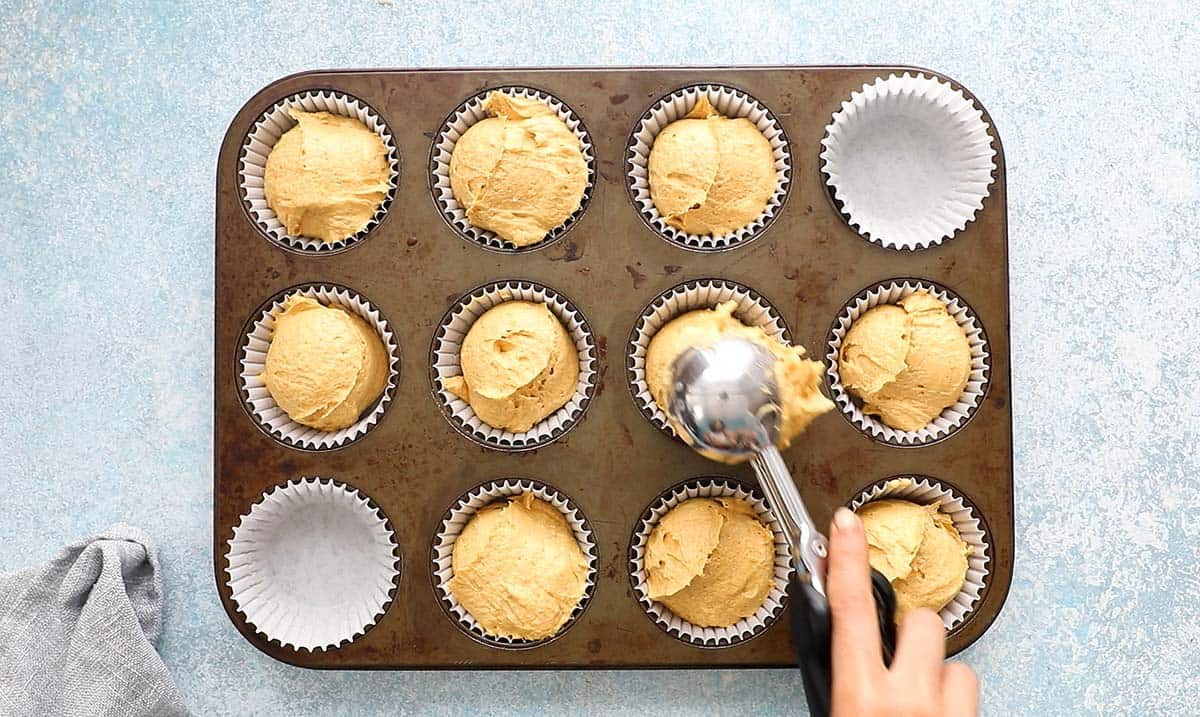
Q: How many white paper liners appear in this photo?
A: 12